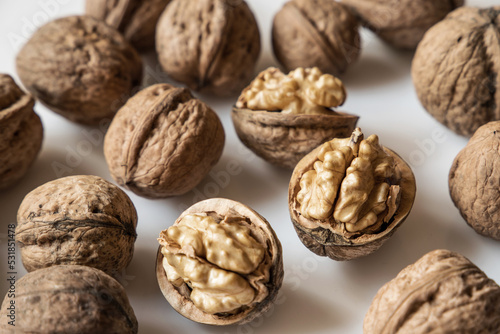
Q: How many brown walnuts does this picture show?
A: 15